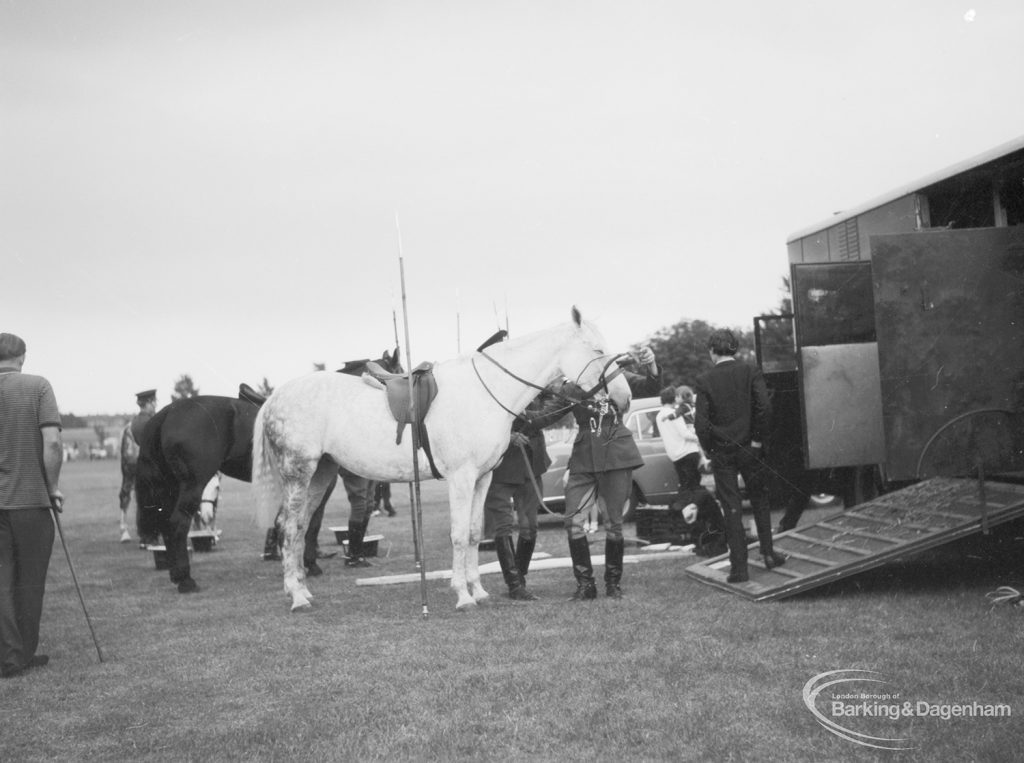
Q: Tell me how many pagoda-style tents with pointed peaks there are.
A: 0